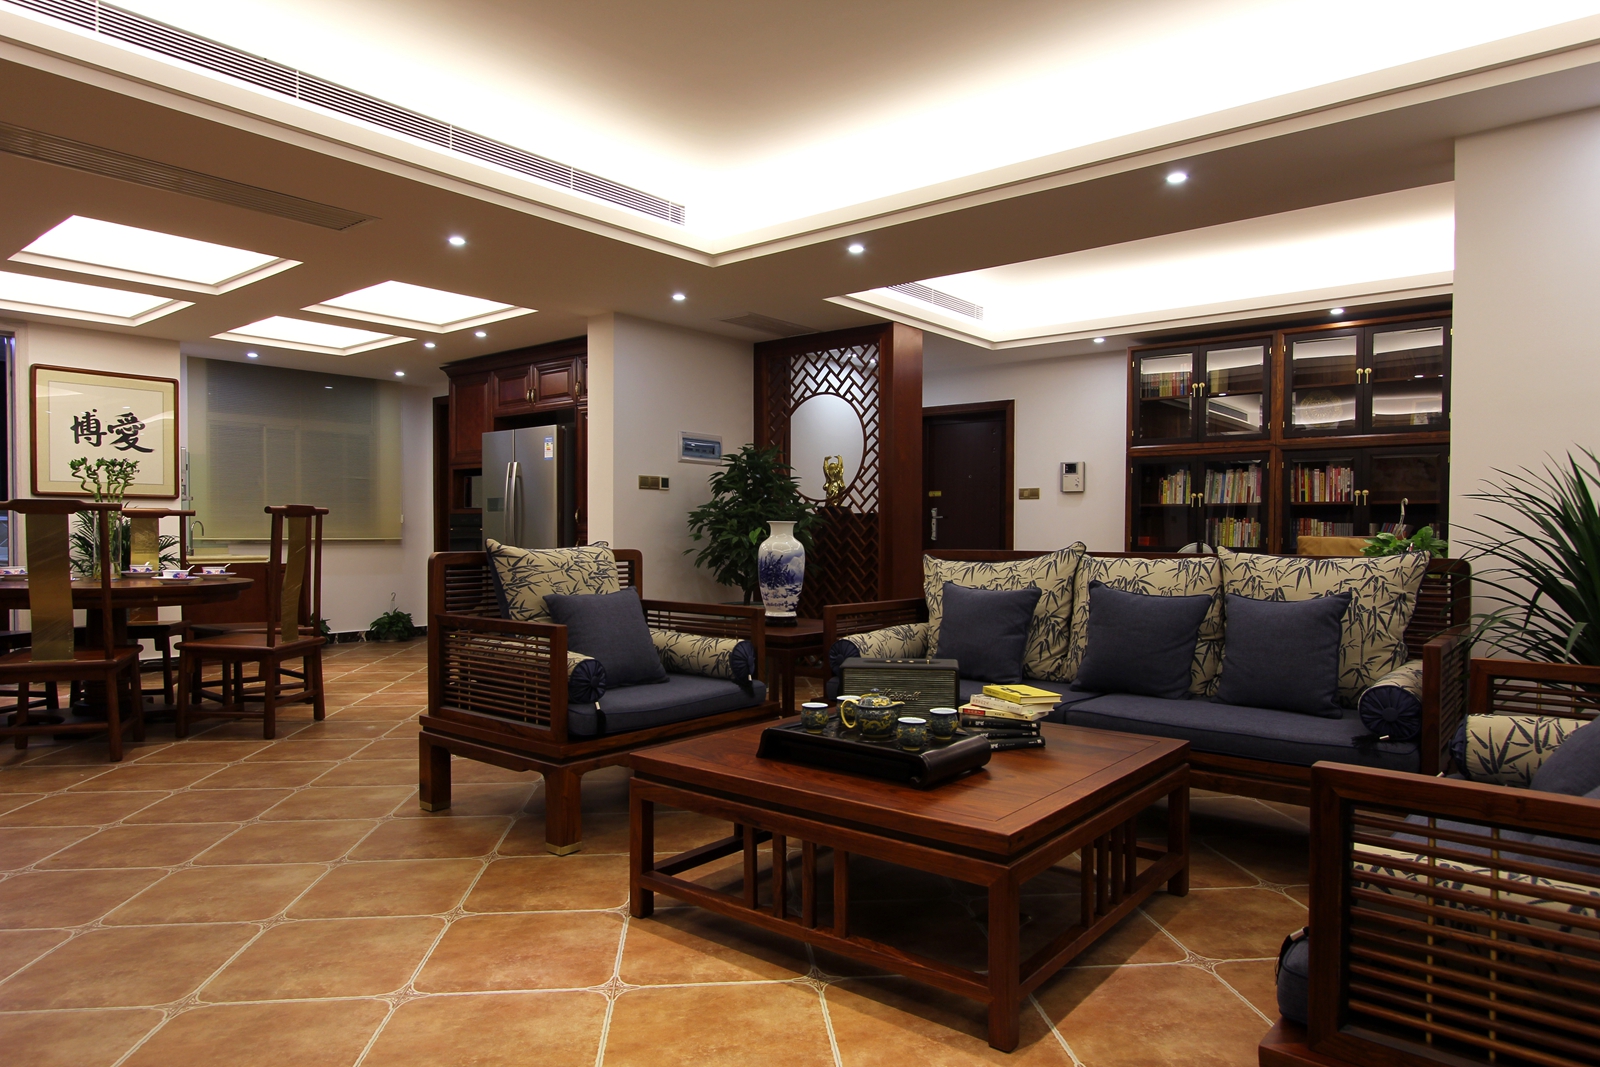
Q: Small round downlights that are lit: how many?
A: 10